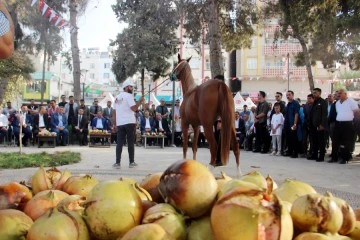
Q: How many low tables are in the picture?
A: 3